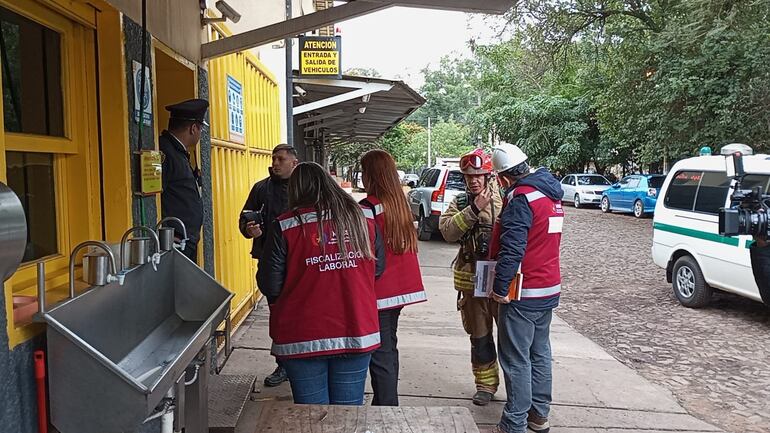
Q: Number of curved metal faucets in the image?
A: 3